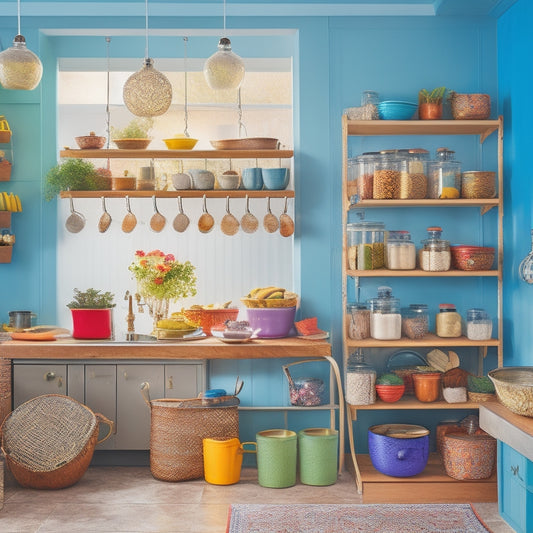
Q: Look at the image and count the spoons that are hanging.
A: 10